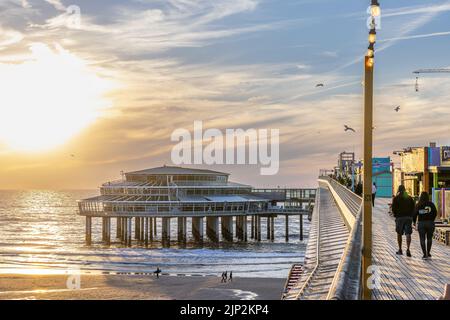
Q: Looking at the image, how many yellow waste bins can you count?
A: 0